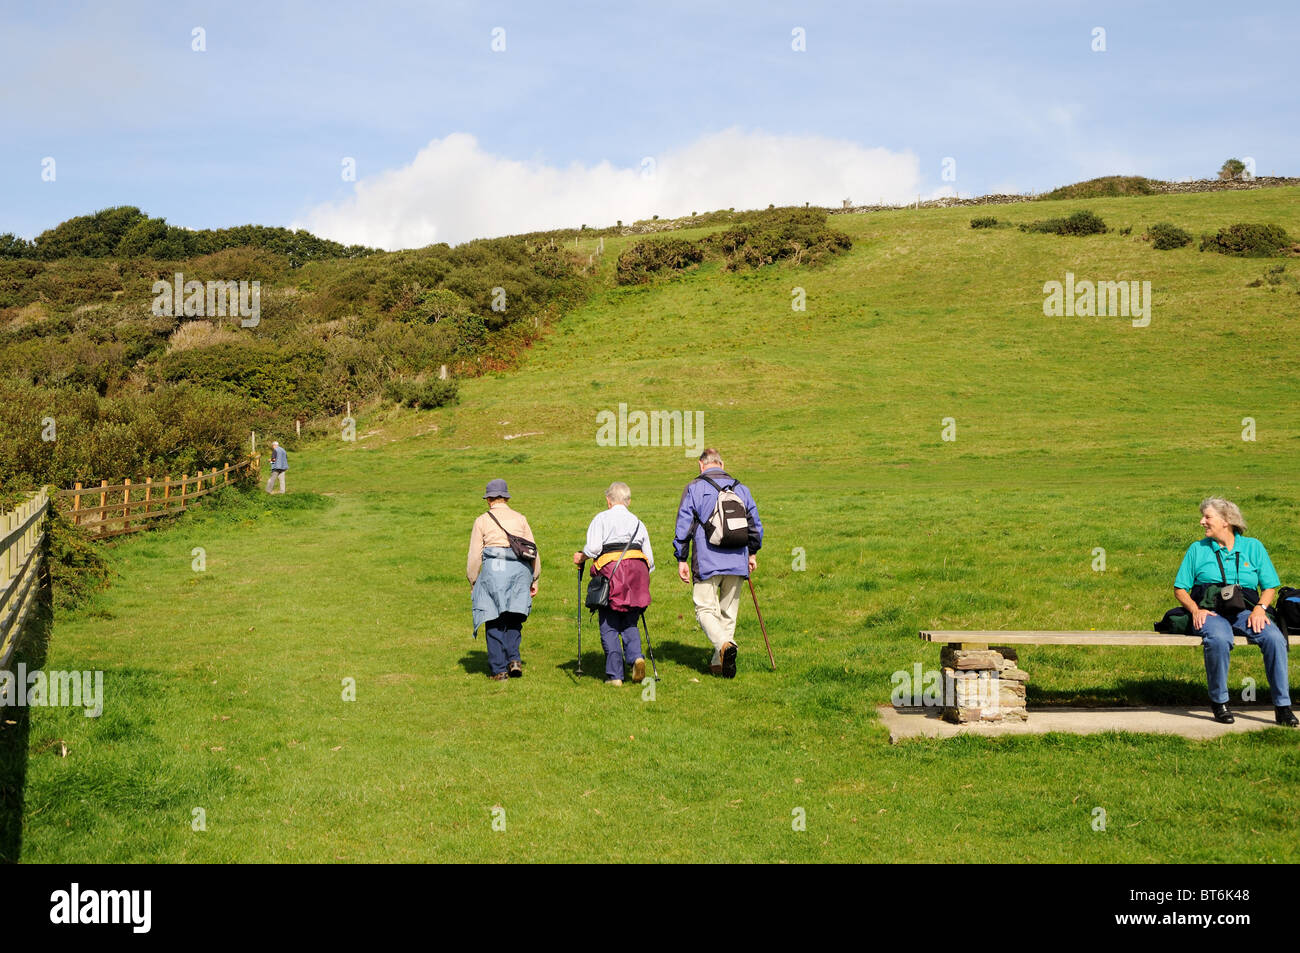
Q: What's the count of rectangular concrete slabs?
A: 1